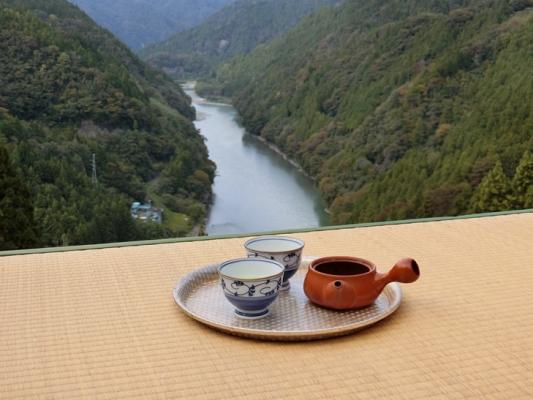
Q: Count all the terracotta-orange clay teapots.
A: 1